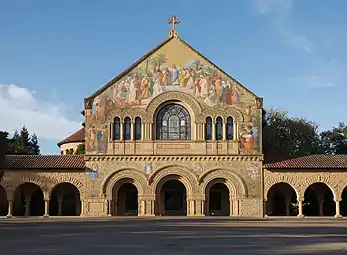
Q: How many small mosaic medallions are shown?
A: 4